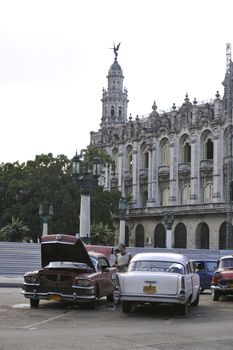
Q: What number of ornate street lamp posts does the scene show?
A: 4